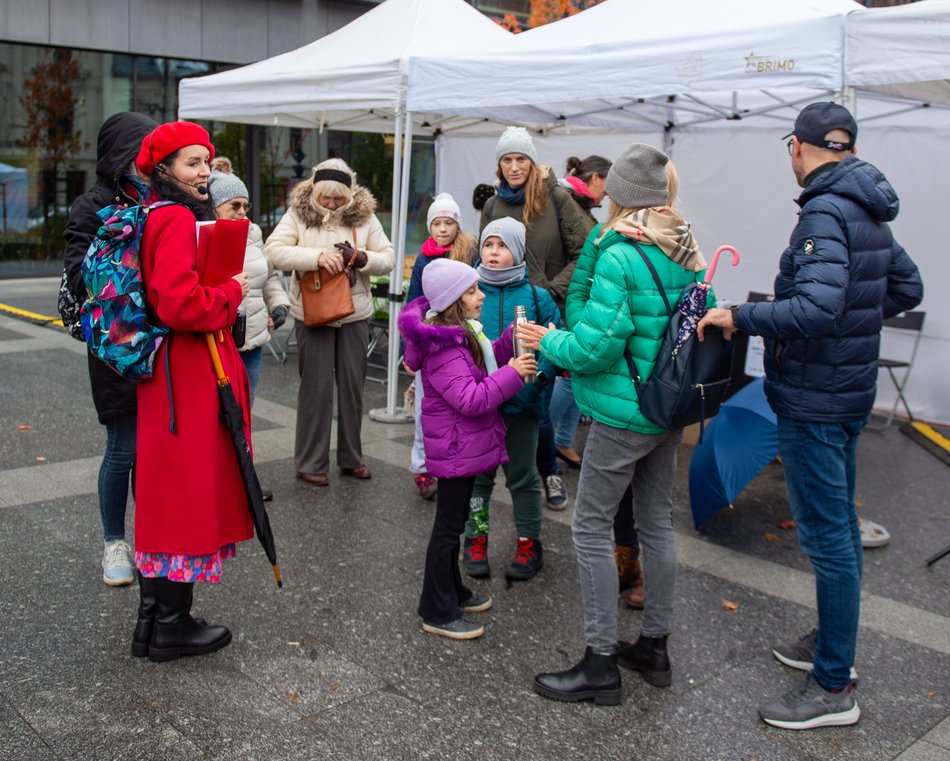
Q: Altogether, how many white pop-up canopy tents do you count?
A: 3